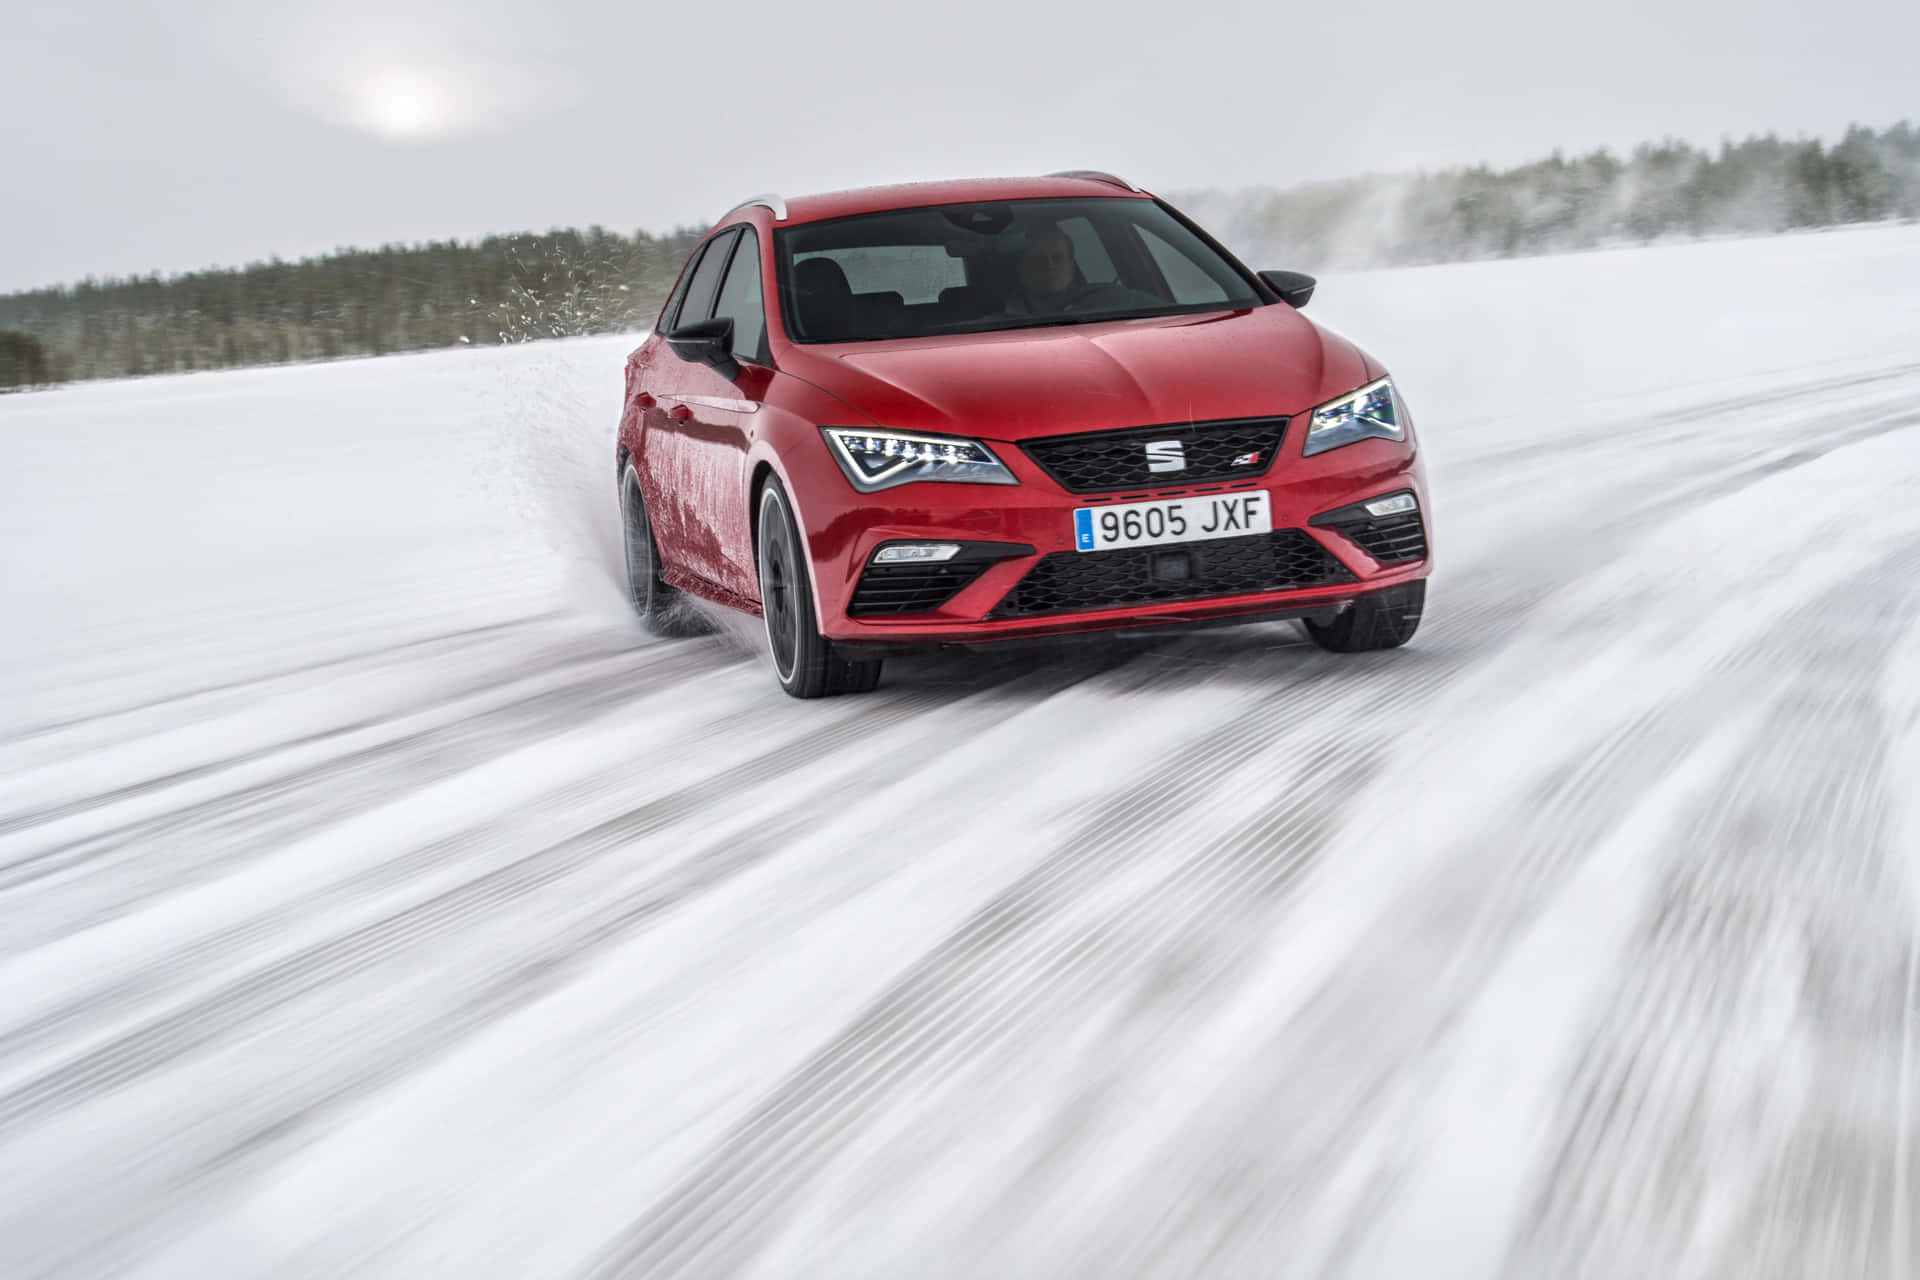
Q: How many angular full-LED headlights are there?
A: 2